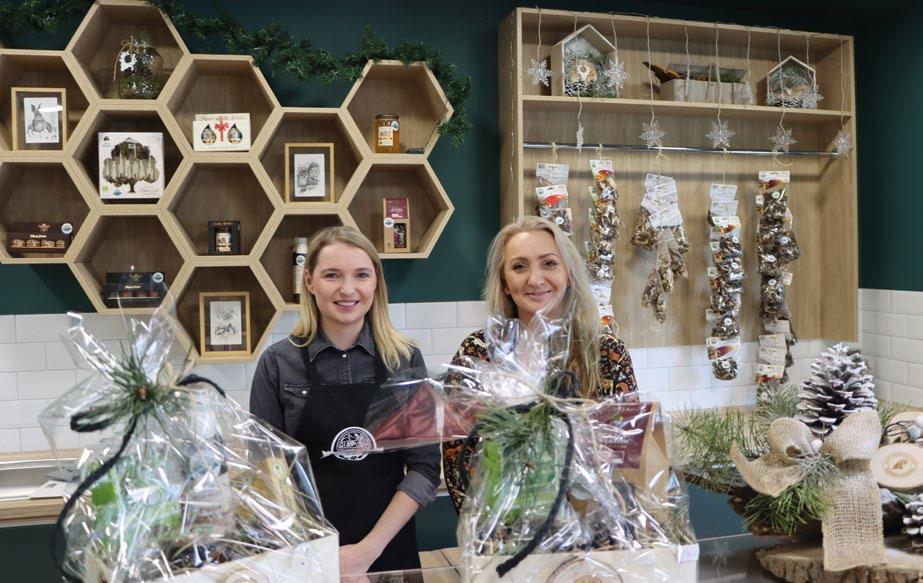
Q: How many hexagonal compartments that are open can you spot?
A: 12